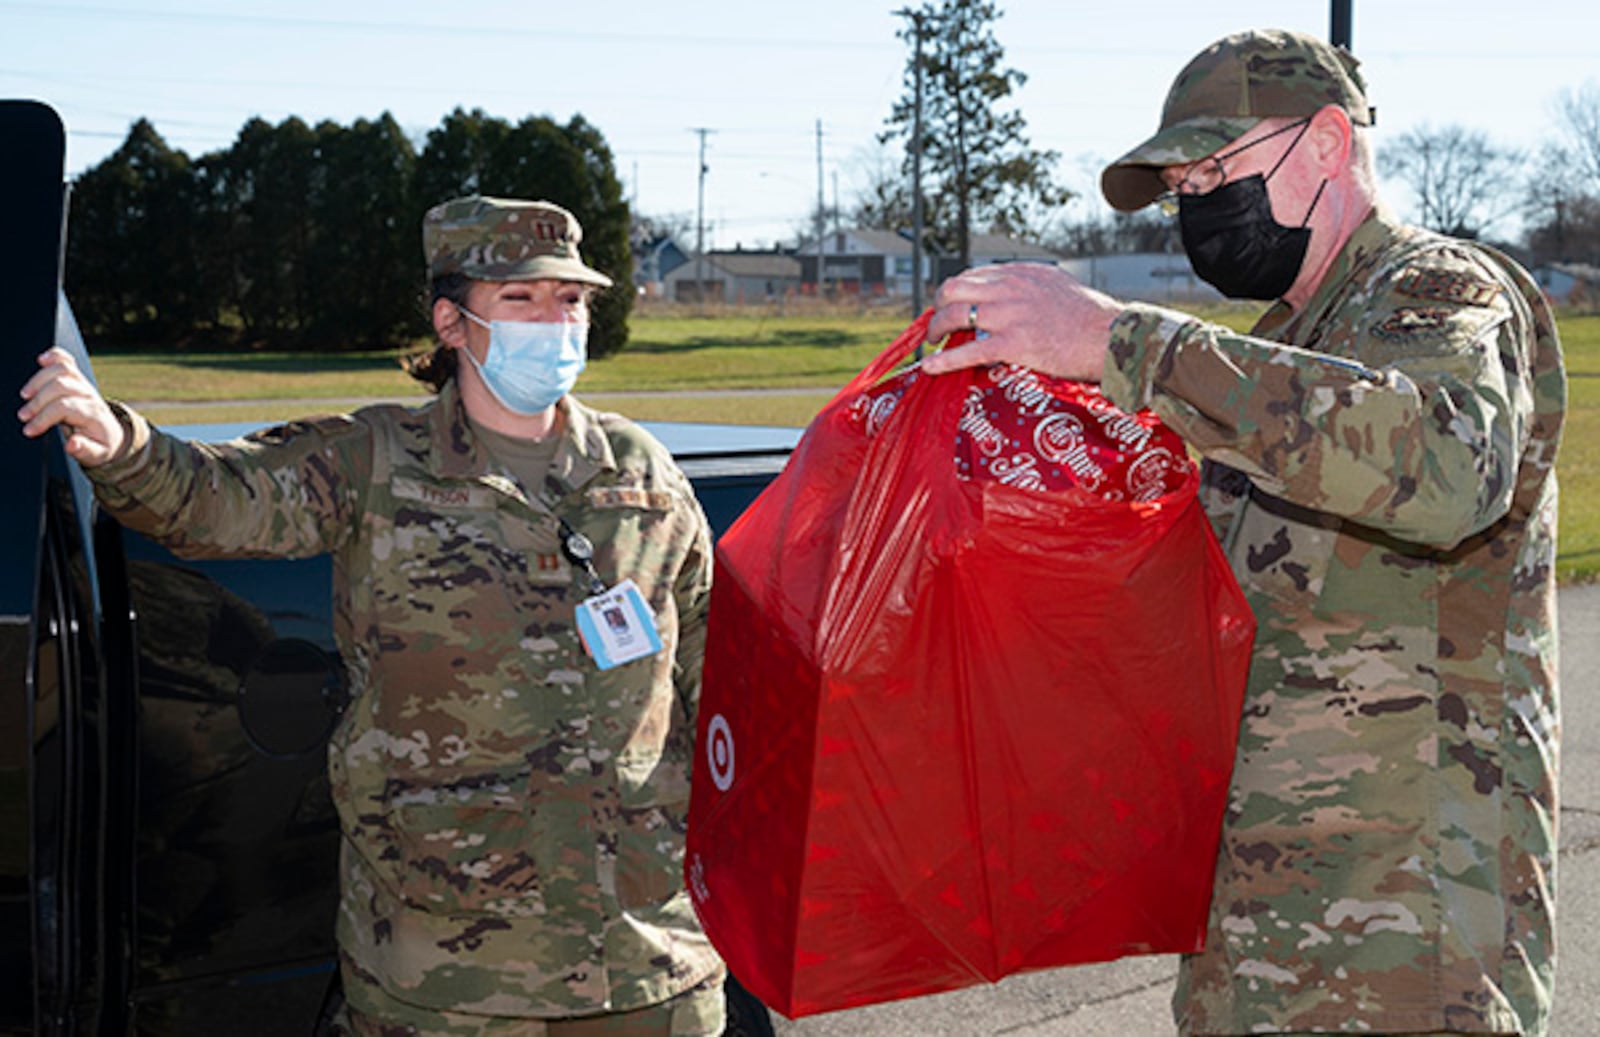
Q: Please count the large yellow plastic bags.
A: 0